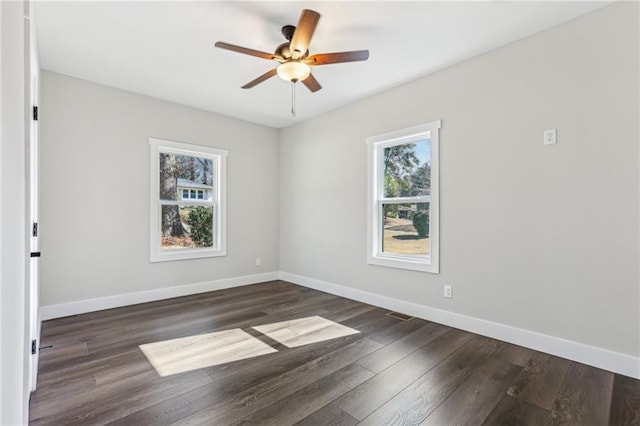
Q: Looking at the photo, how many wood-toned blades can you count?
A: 5